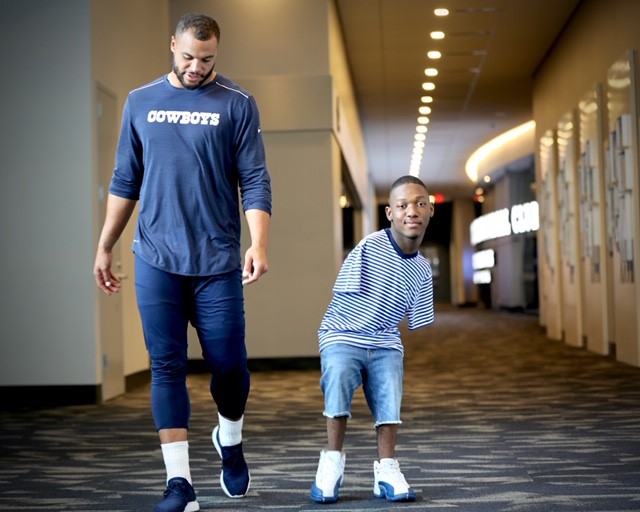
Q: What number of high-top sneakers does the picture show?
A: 2